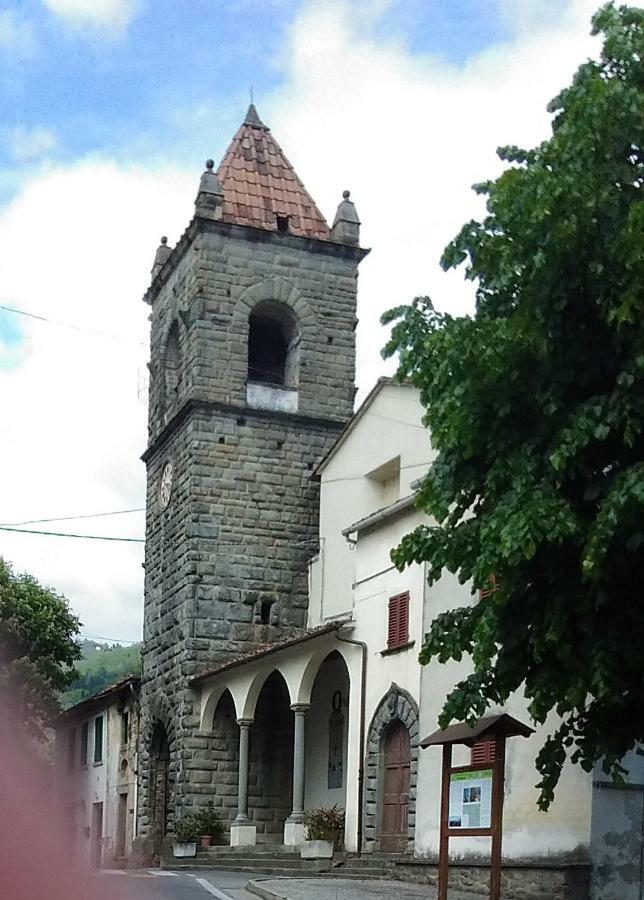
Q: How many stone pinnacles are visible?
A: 3